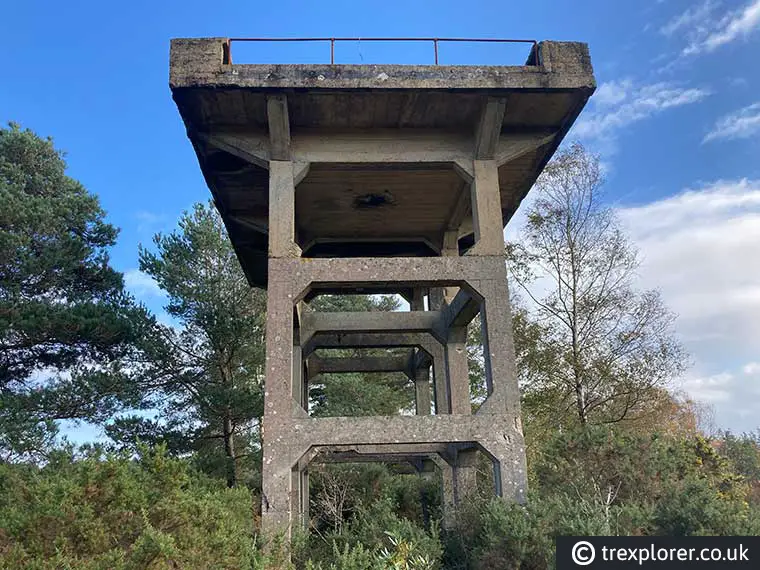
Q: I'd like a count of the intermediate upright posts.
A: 2